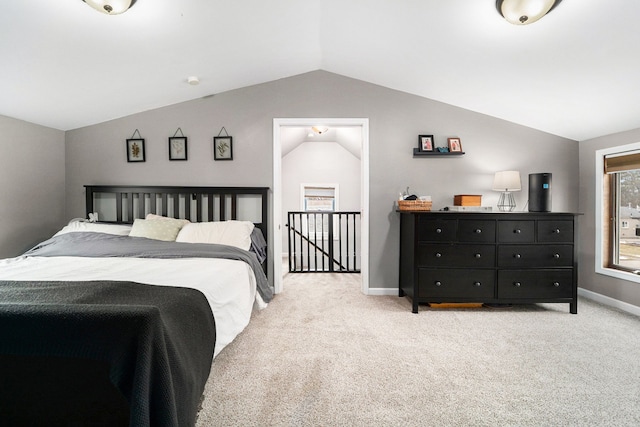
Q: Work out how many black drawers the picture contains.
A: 8